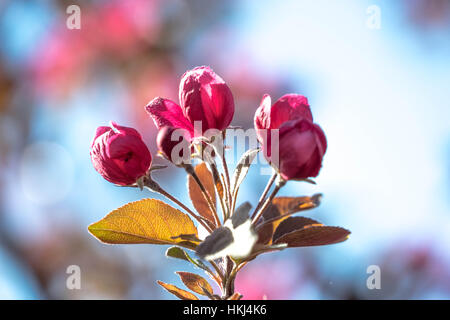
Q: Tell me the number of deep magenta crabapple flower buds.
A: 5